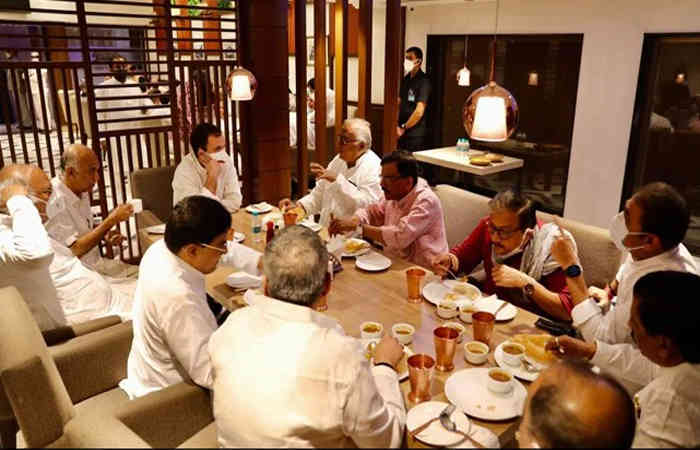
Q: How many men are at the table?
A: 11